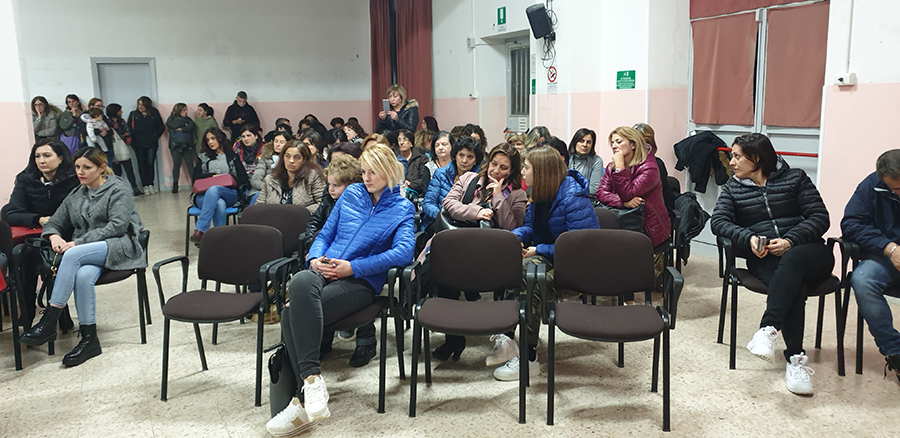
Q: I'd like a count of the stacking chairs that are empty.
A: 4